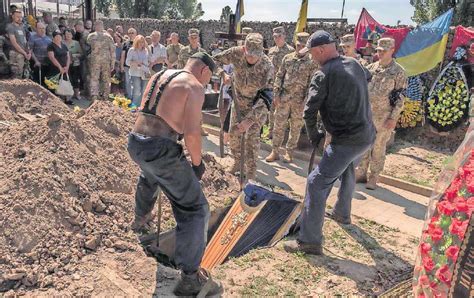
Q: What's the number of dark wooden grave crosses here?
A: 1